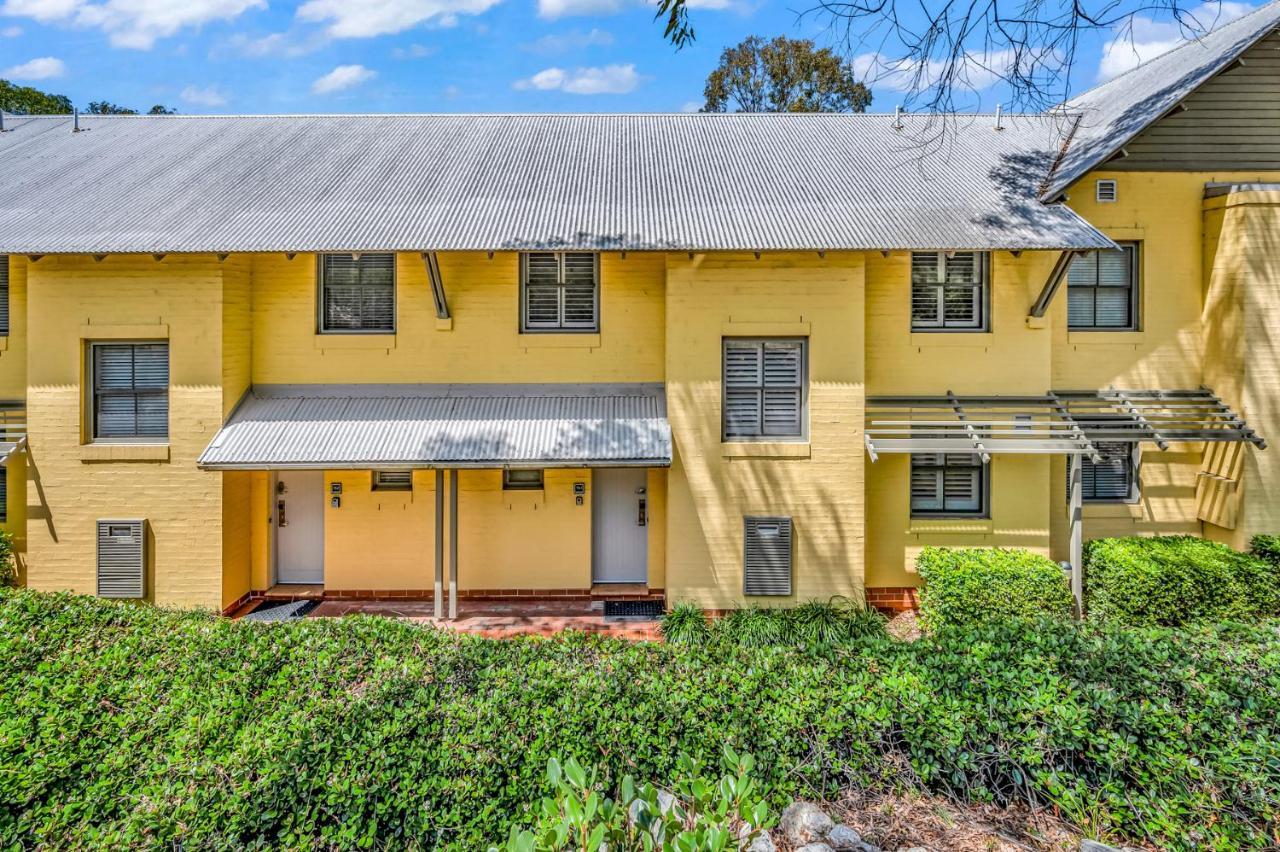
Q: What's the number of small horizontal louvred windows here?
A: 2